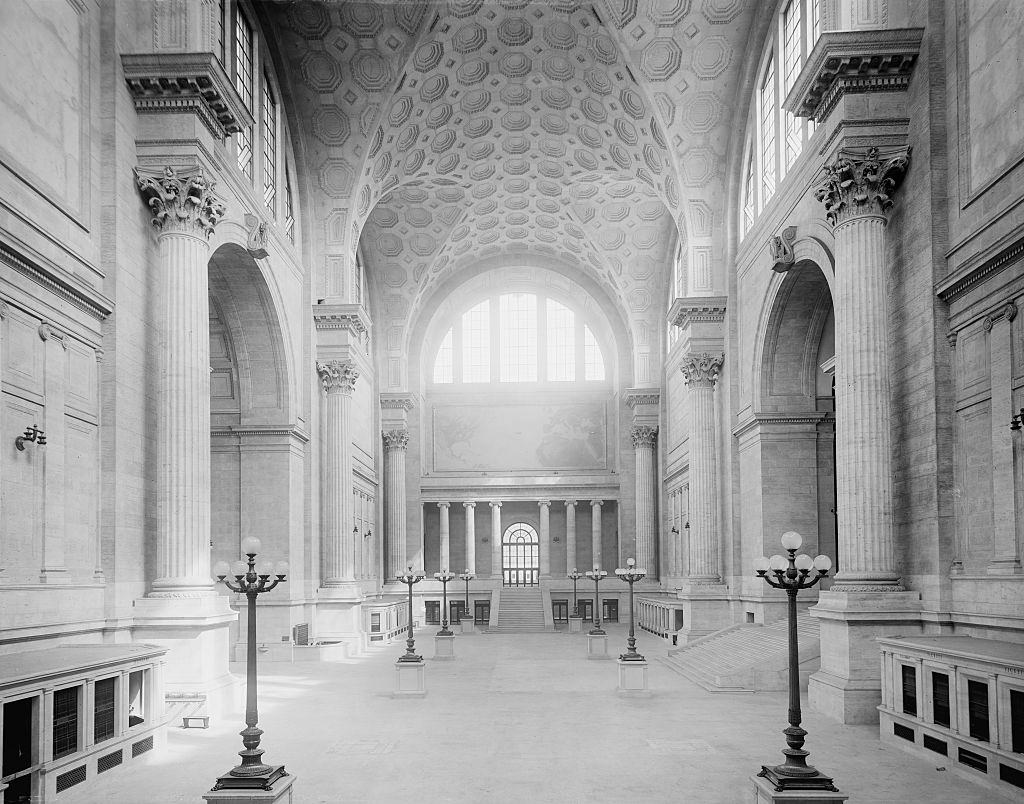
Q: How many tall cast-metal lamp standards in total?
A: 8